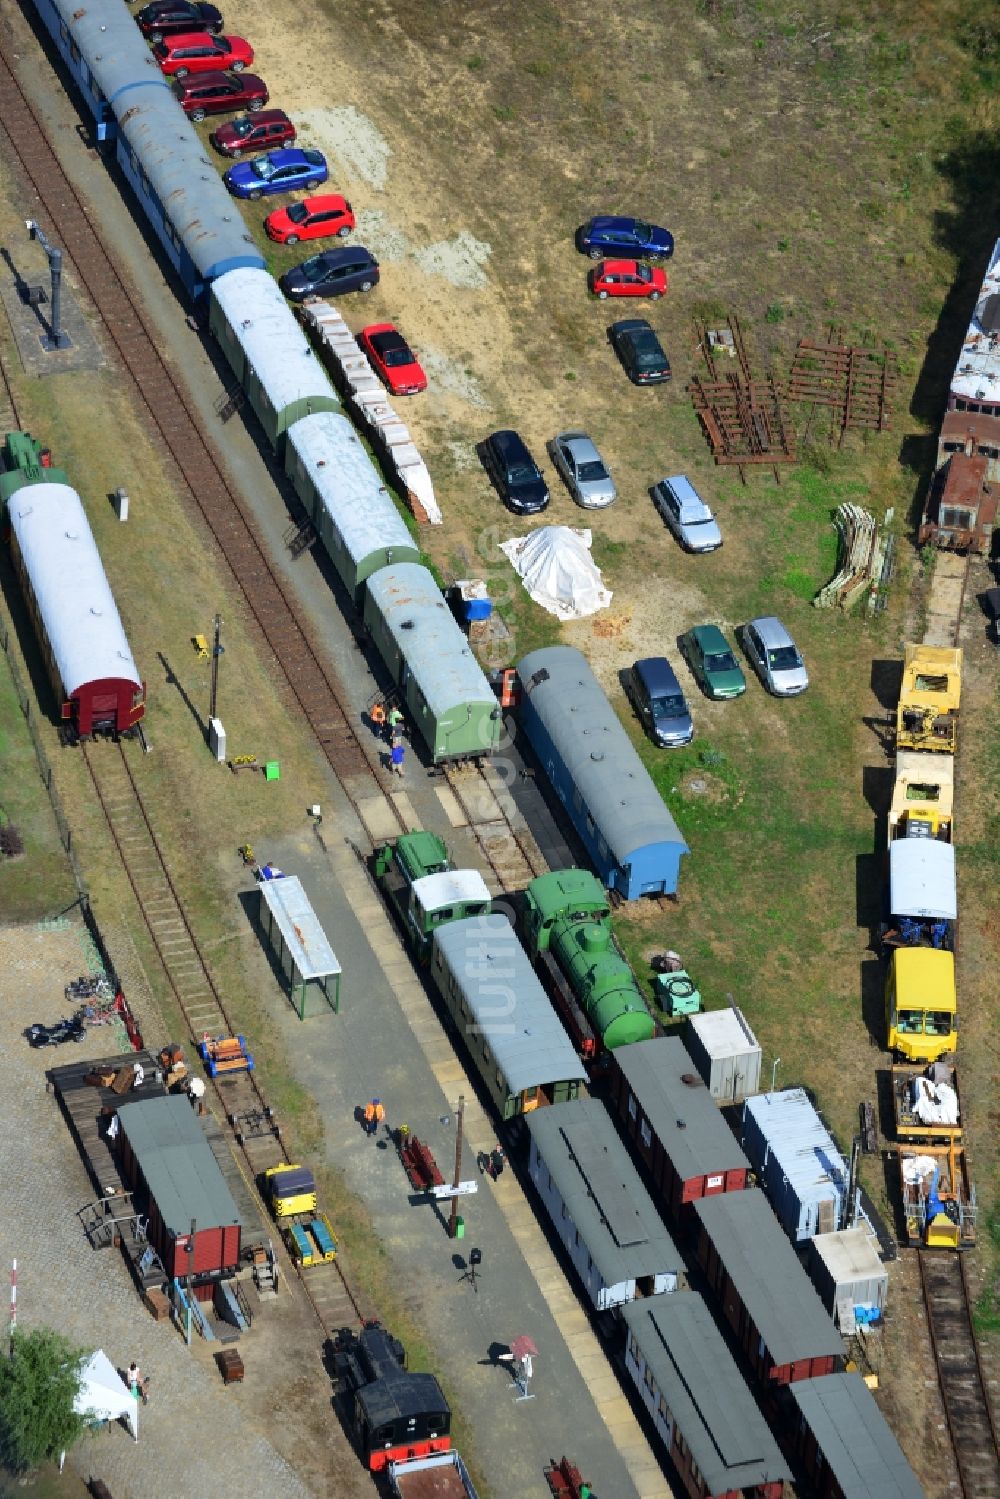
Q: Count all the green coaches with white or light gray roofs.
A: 4